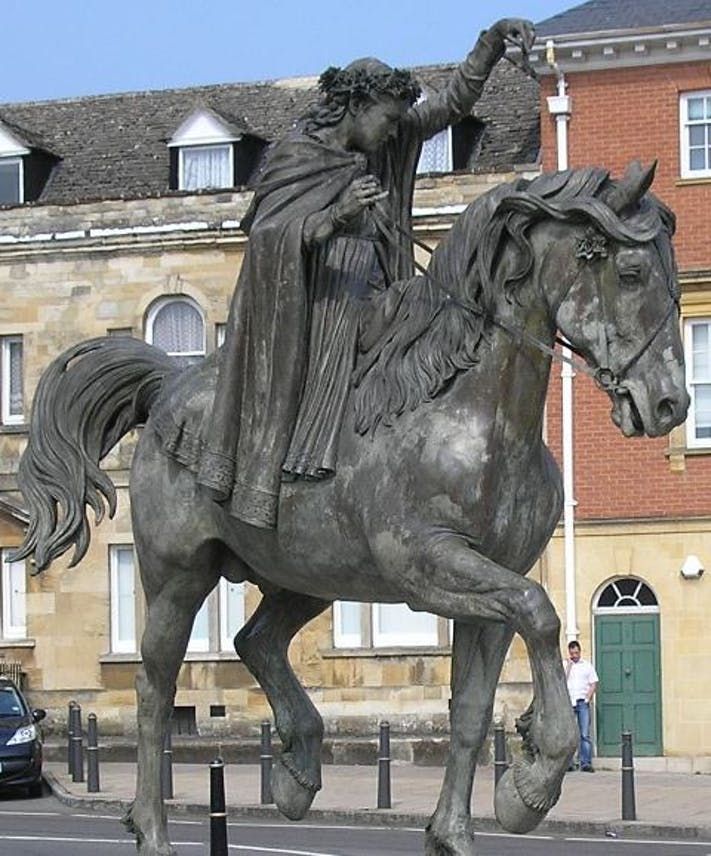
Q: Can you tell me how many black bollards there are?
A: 9